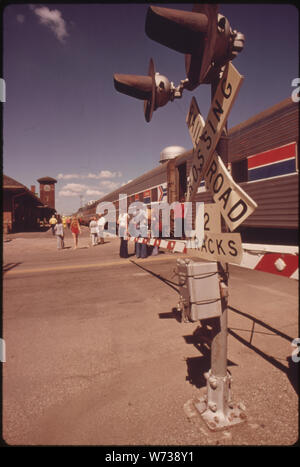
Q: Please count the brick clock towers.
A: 1